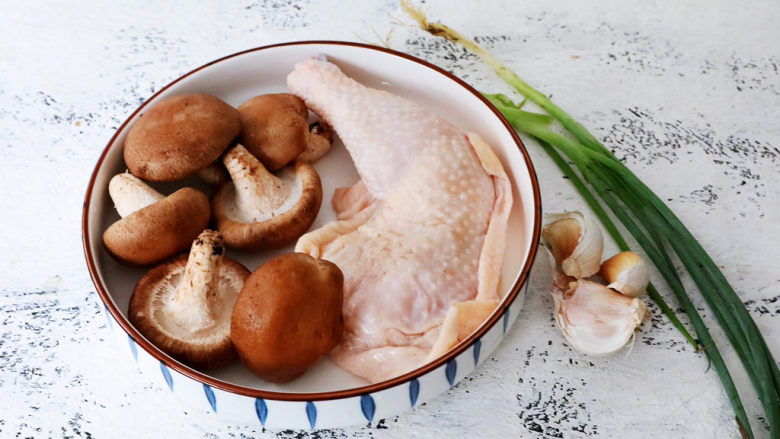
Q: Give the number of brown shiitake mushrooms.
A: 6